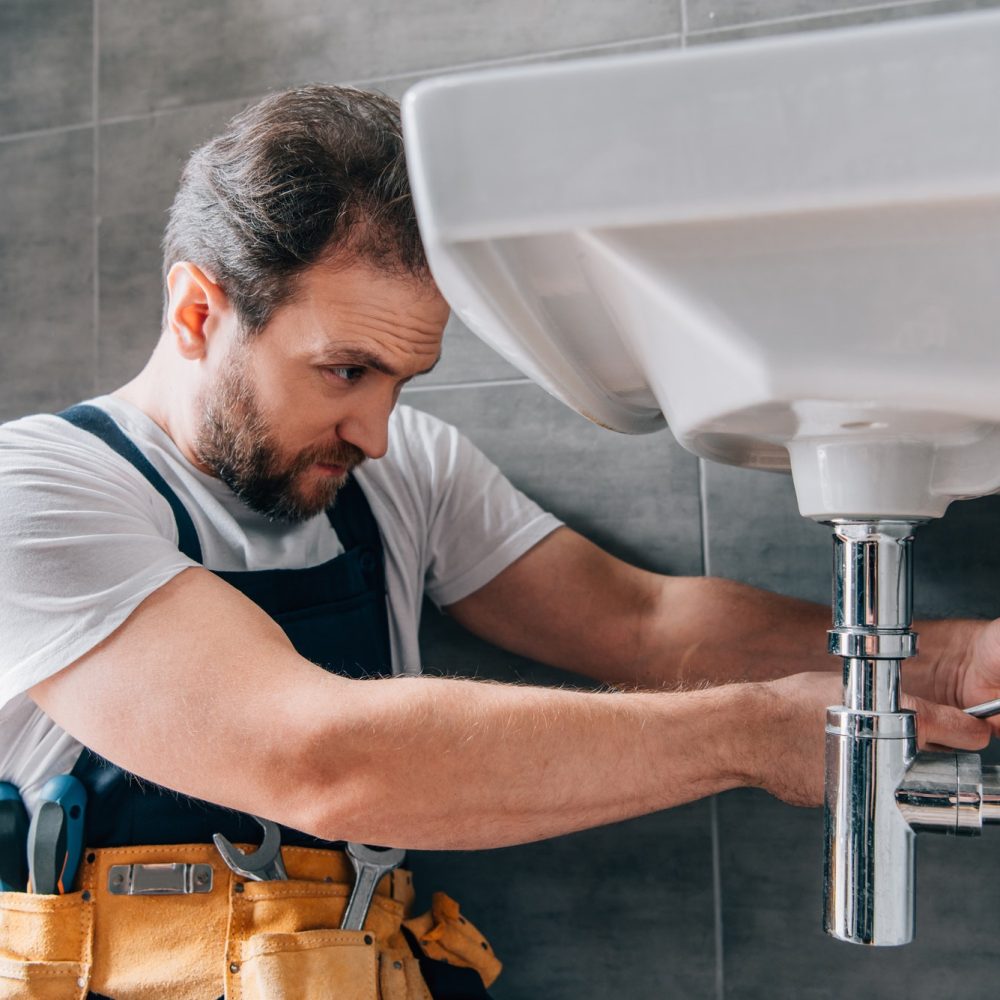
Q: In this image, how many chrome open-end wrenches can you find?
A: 2